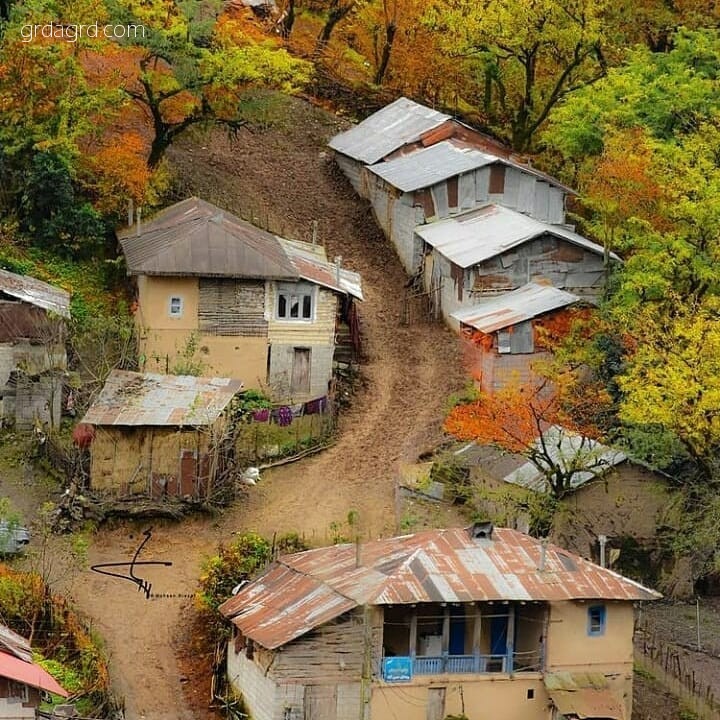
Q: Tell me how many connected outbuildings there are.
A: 4